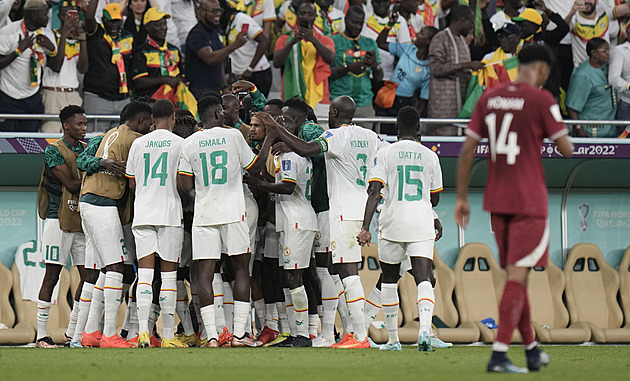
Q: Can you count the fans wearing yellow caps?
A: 3